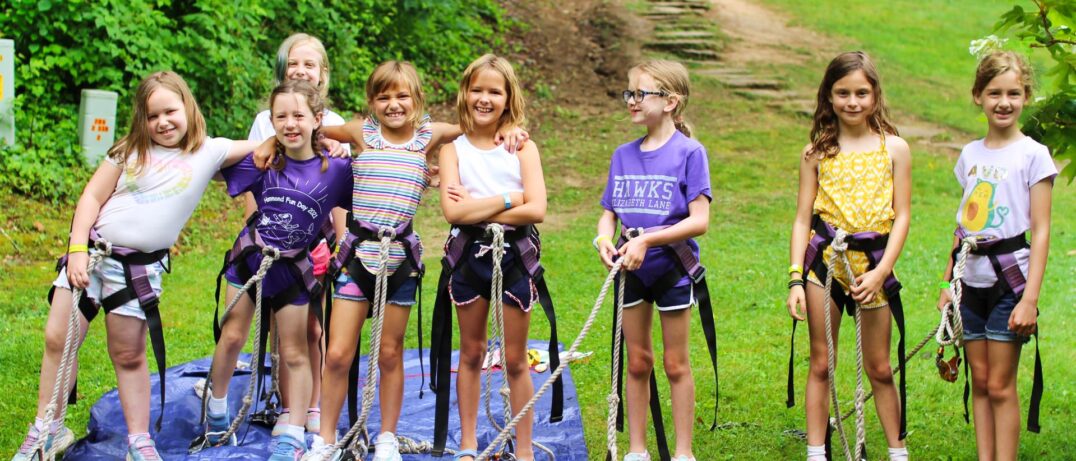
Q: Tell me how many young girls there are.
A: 8